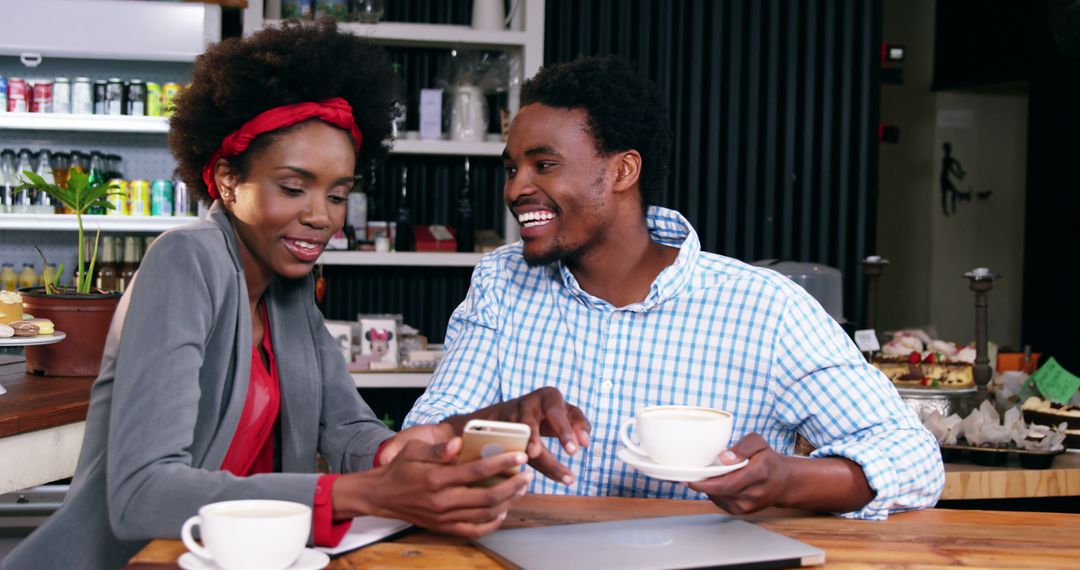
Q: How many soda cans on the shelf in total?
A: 14